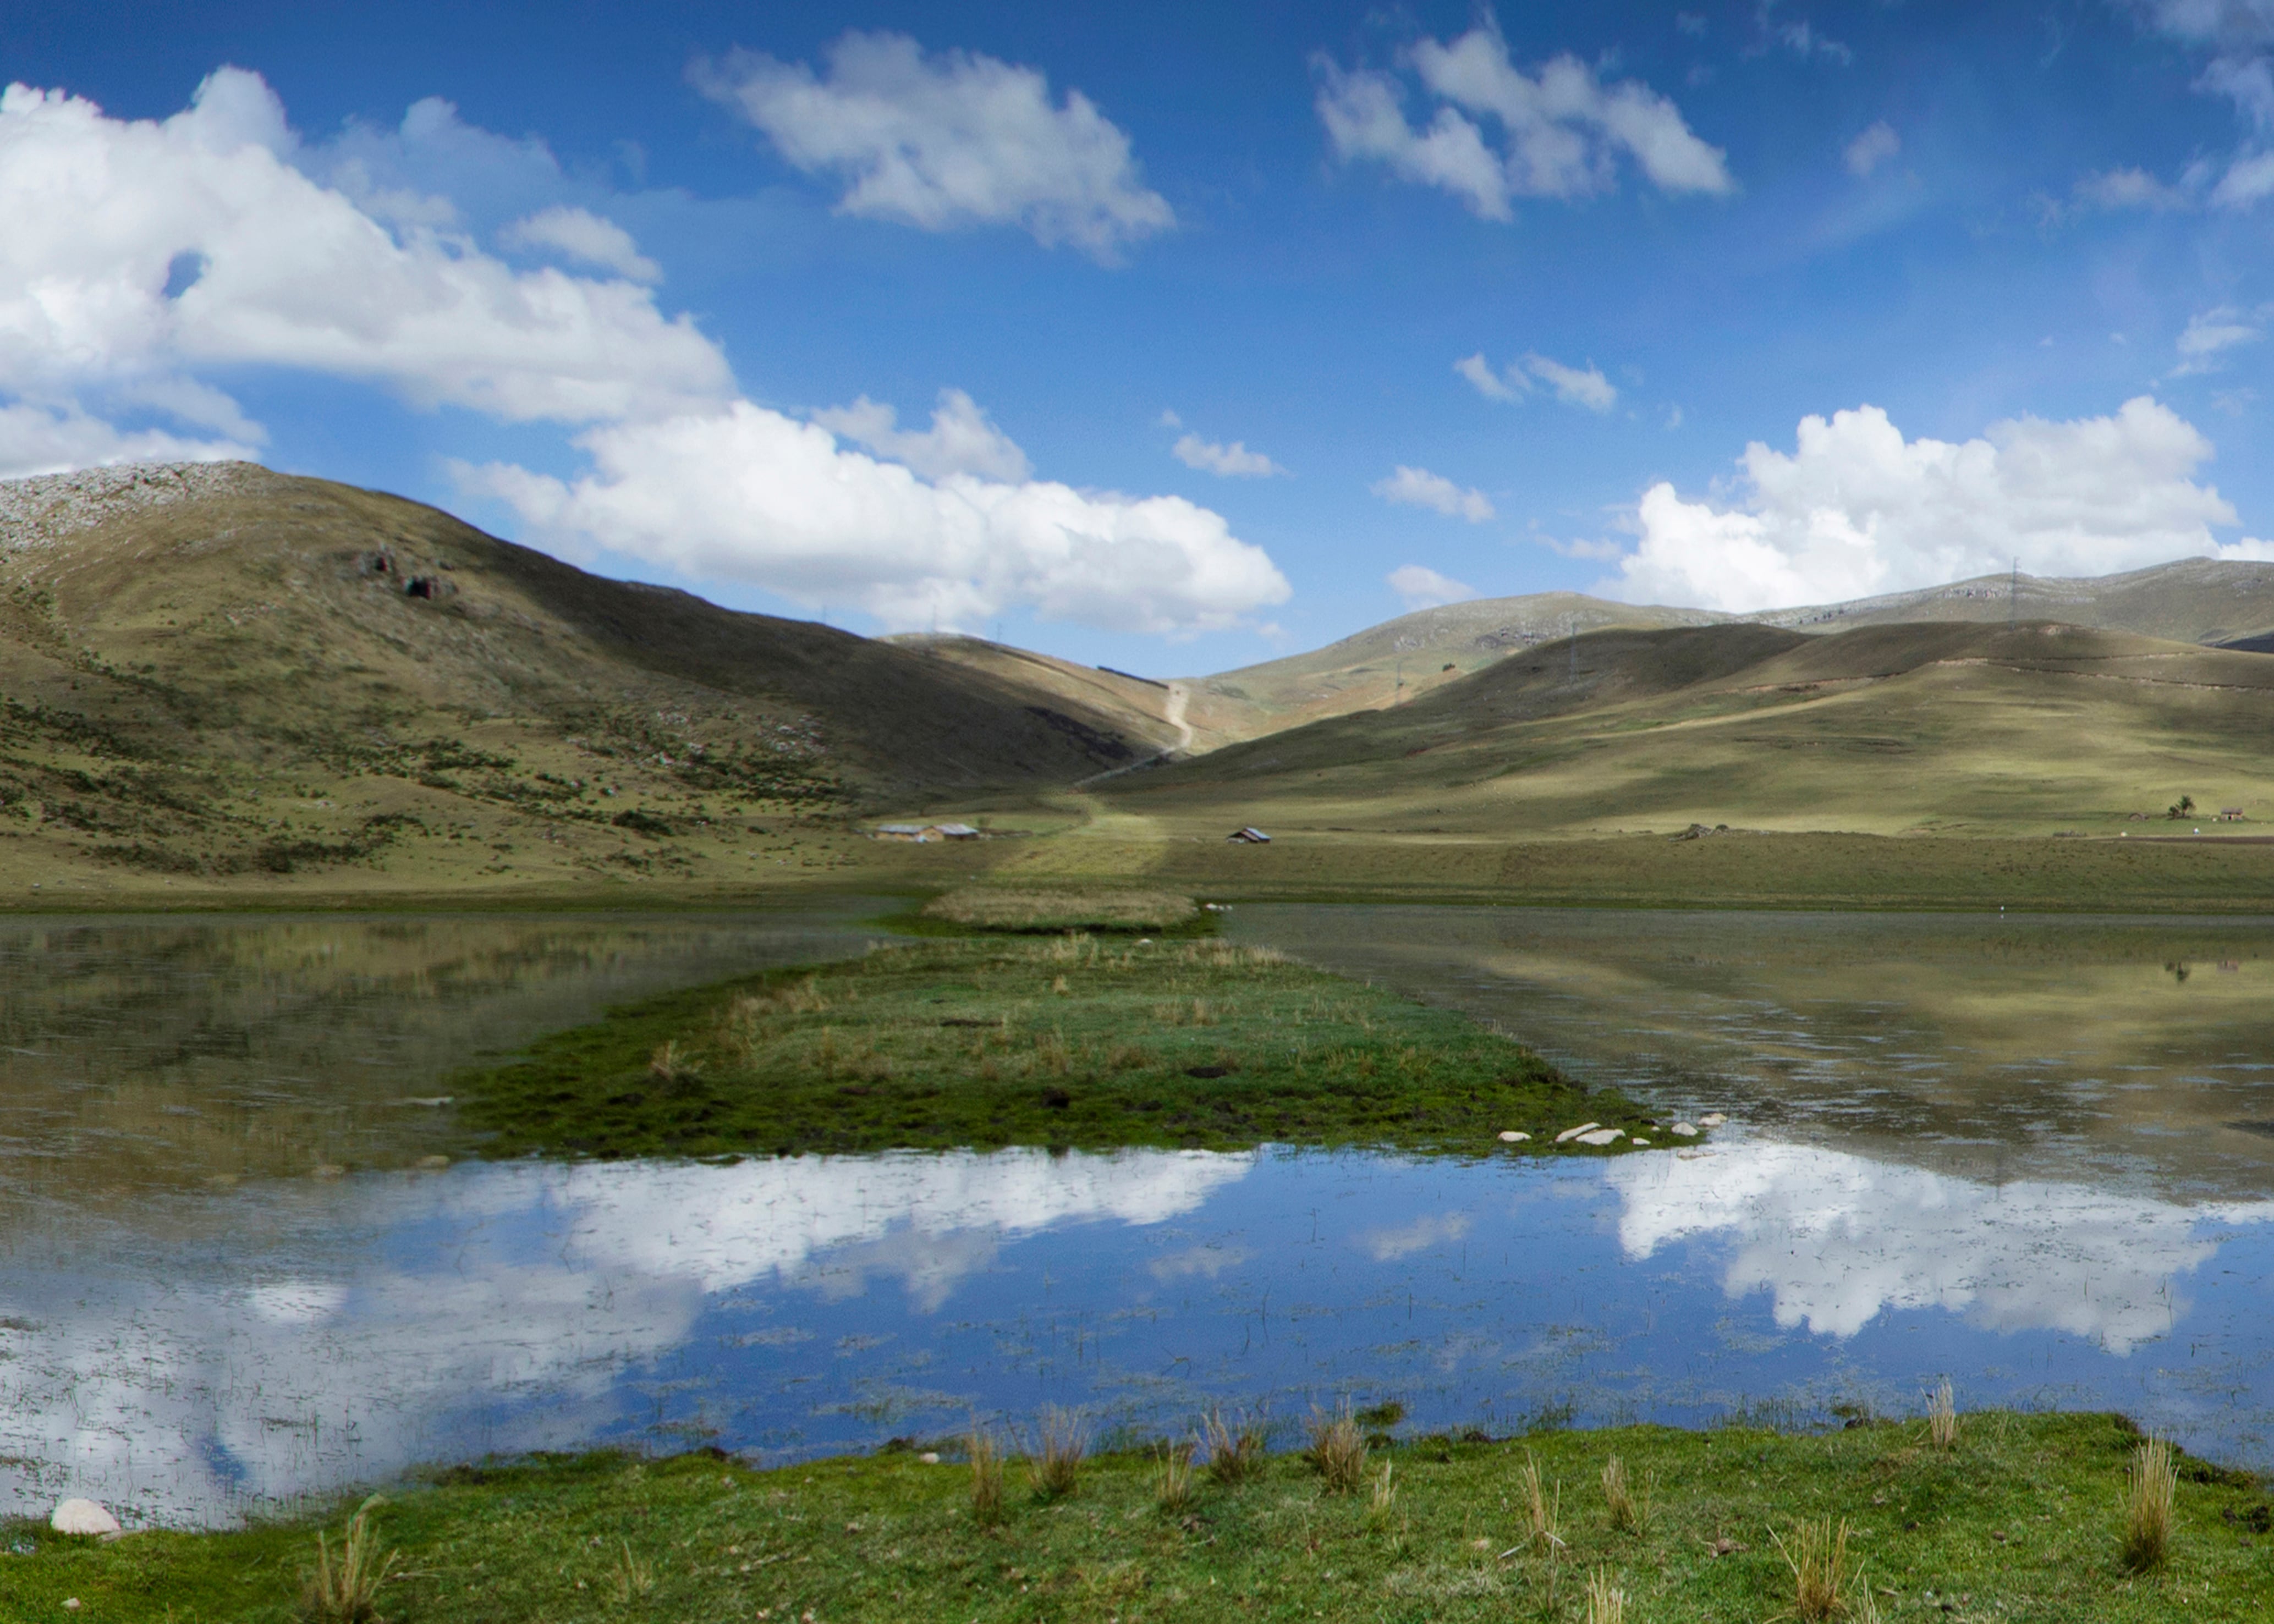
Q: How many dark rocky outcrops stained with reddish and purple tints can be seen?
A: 2